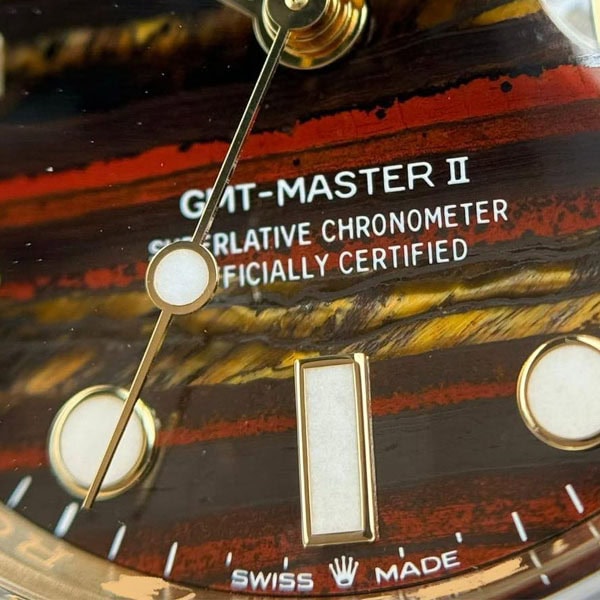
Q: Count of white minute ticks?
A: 10